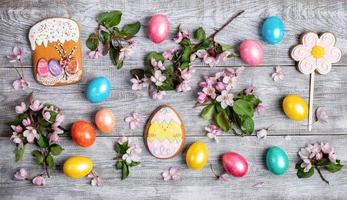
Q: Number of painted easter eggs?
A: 11